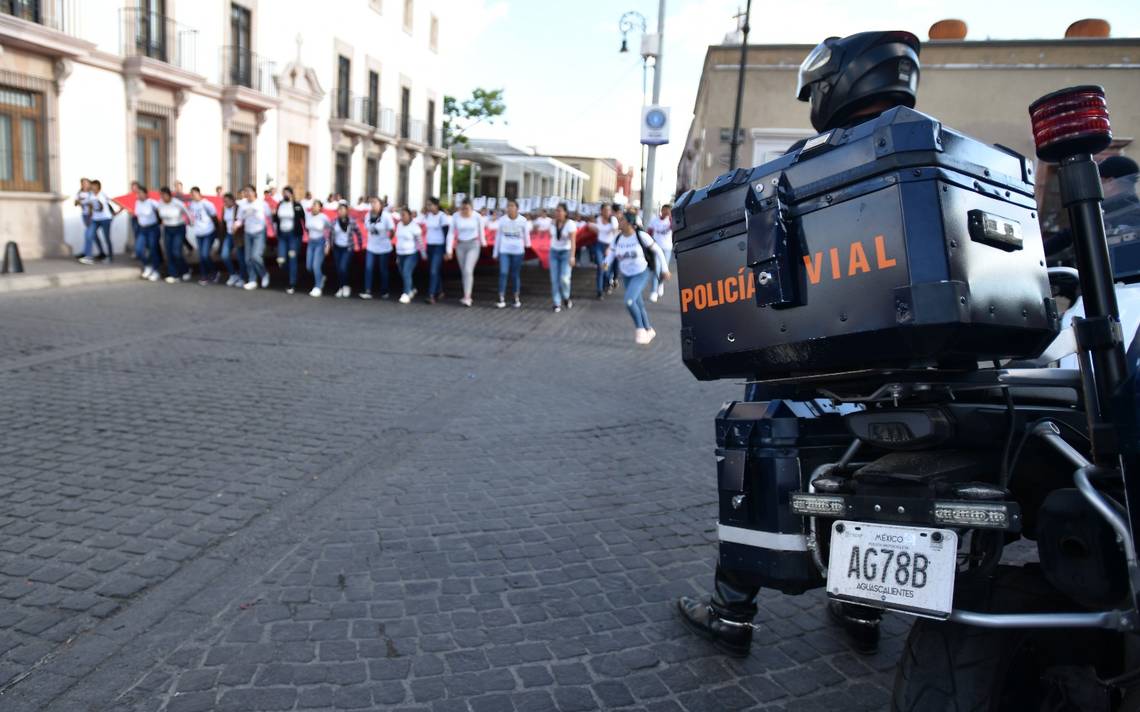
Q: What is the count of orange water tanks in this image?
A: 2